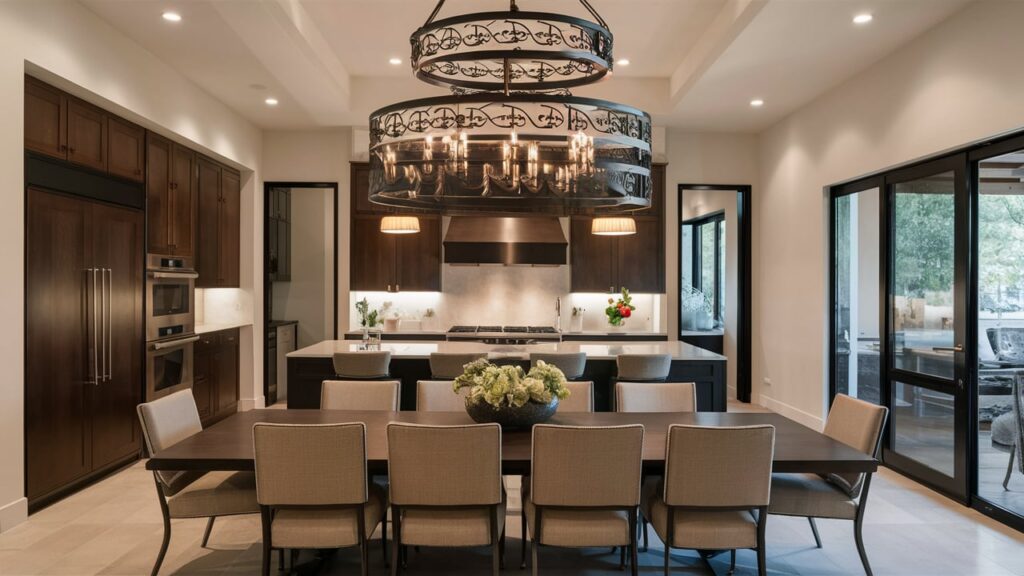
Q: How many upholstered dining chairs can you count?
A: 10